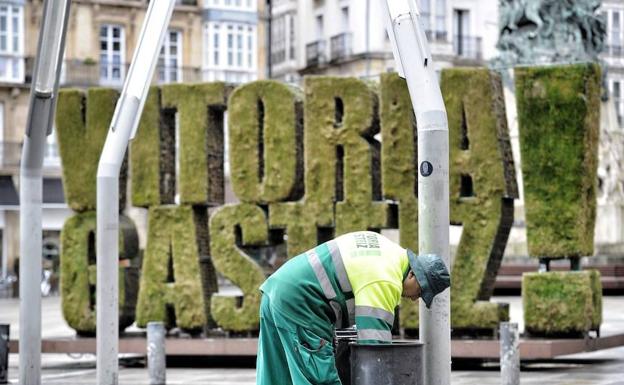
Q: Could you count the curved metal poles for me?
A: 3